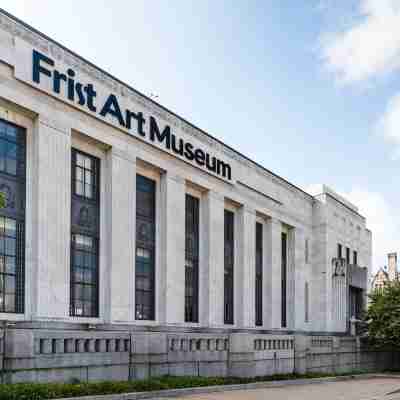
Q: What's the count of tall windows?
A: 7